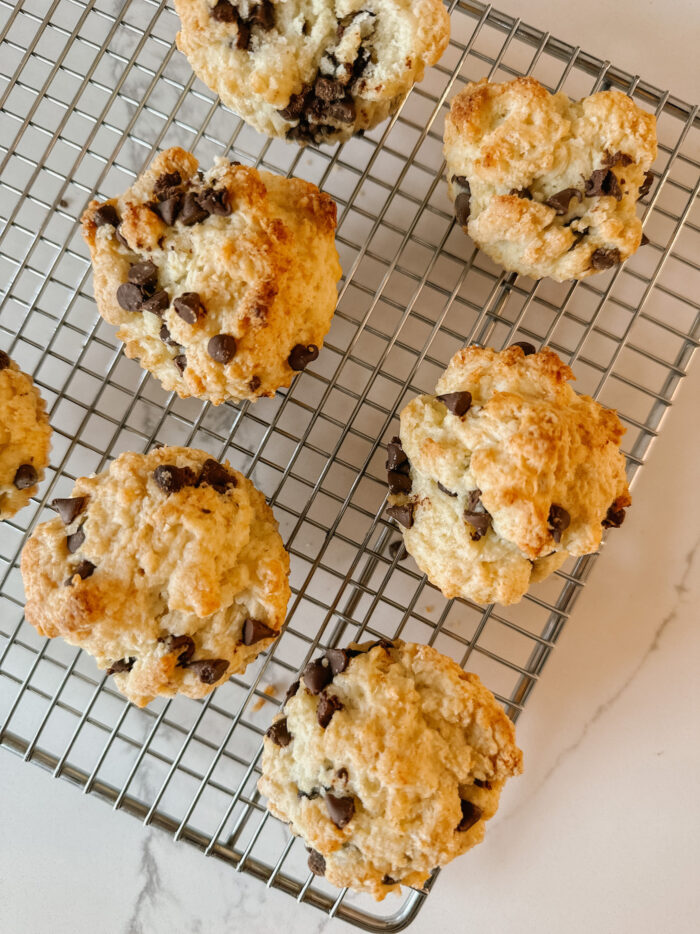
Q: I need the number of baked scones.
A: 7